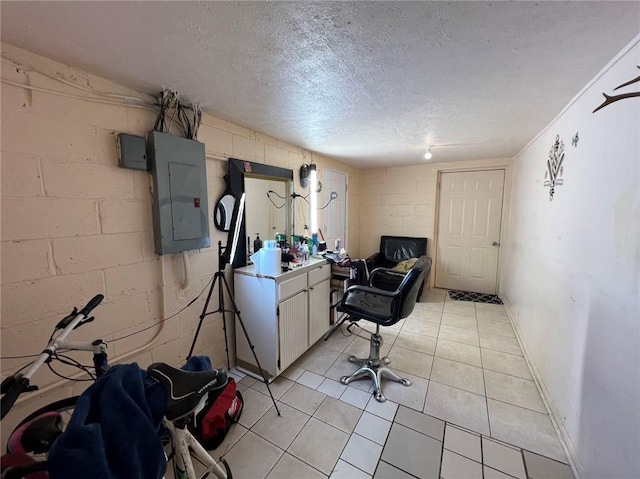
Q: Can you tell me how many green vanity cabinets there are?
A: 0